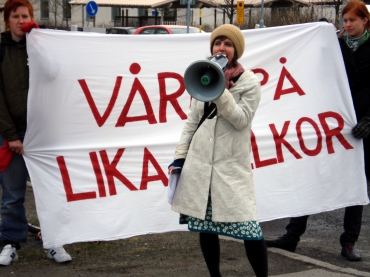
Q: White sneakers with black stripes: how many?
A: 2